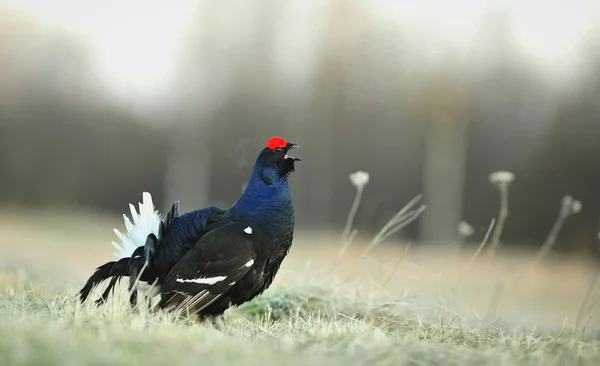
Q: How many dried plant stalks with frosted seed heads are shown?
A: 4